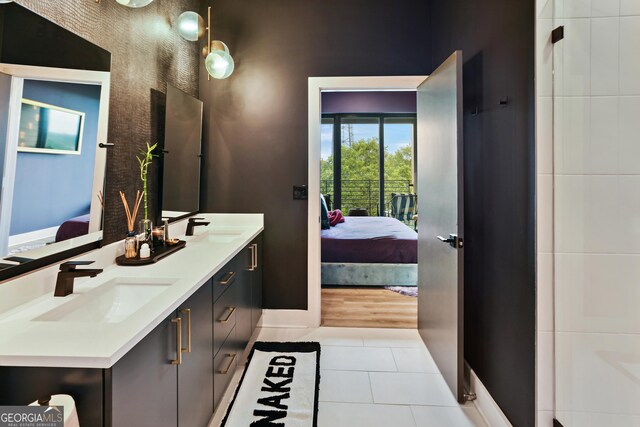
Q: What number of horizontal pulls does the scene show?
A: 3